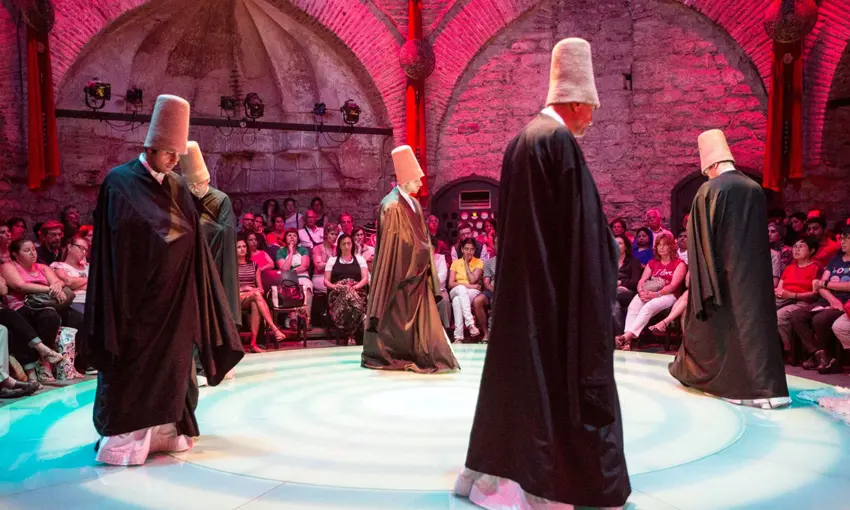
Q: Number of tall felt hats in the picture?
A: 5